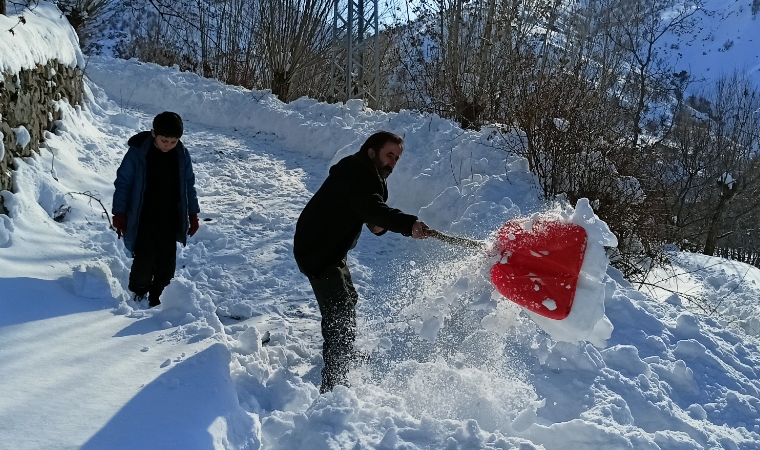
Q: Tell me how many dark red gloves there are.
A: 2